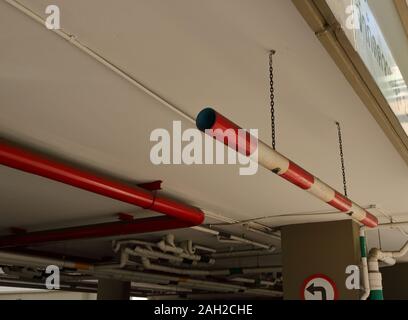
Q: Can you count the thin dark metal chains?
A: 2